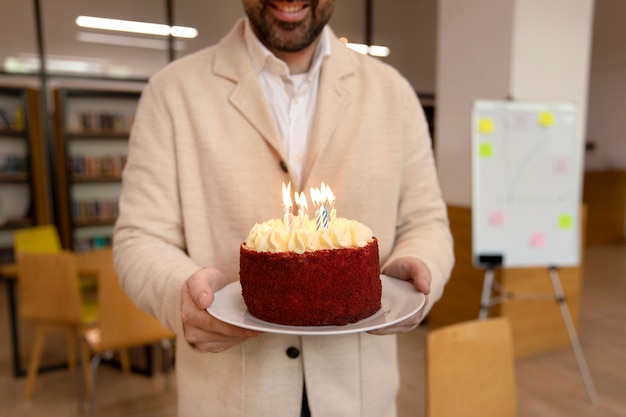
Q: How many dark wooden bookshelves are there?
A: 2